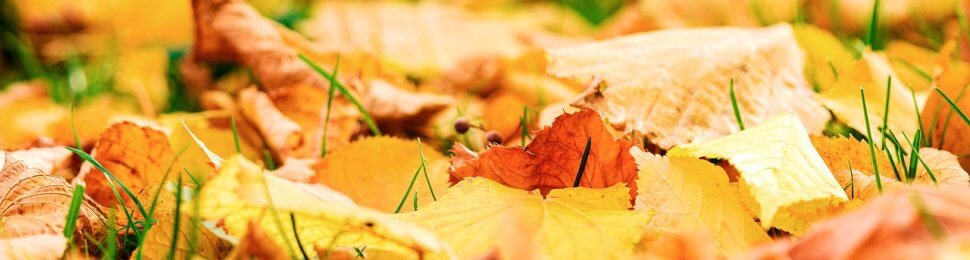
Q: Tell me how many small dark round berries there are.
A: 2